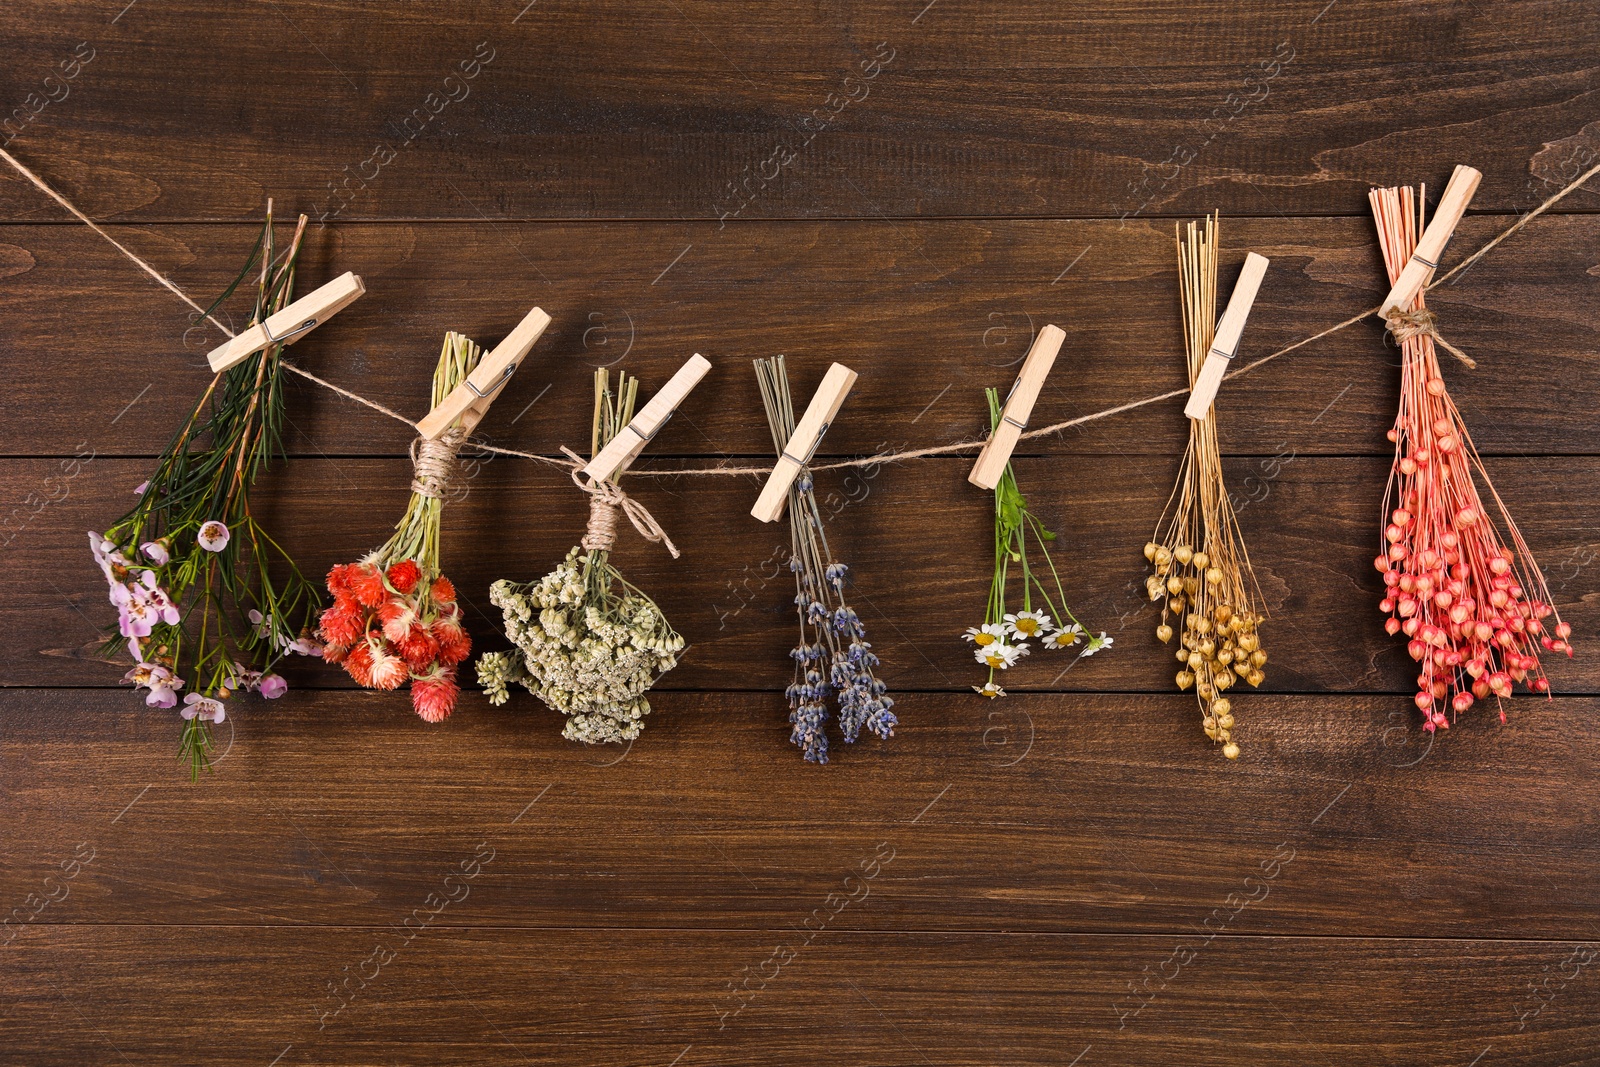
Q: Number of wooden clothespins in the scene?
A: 7